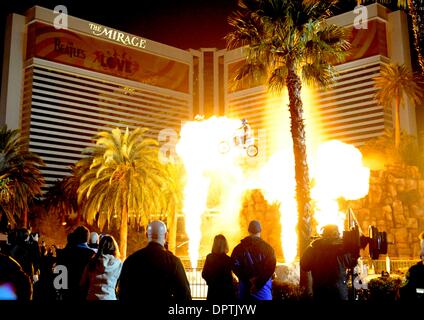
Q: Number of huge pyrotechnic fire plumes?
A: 3